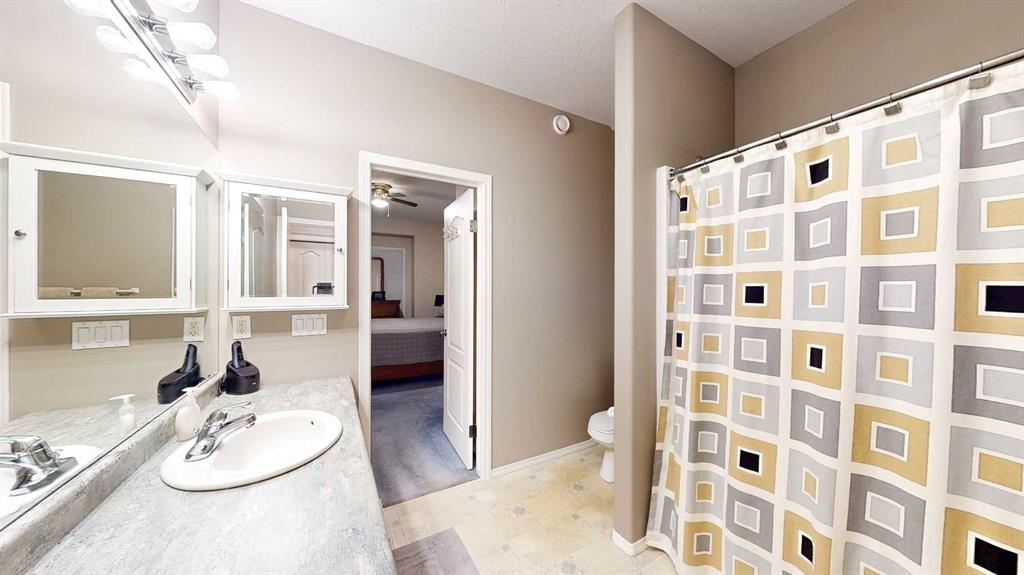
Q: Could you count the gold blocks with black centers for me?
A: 9